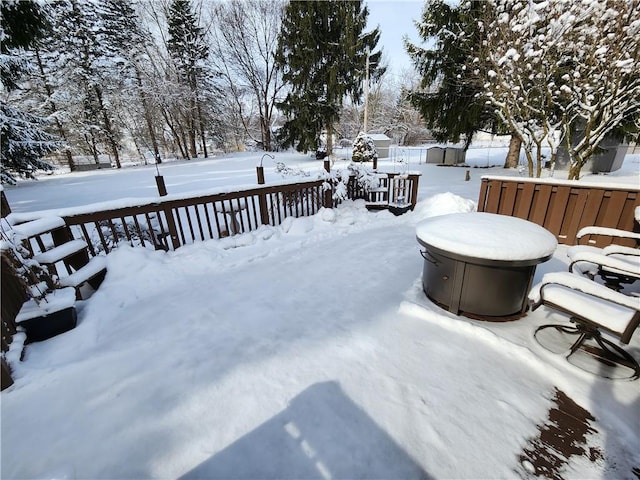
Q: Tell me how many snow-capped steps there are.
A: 3